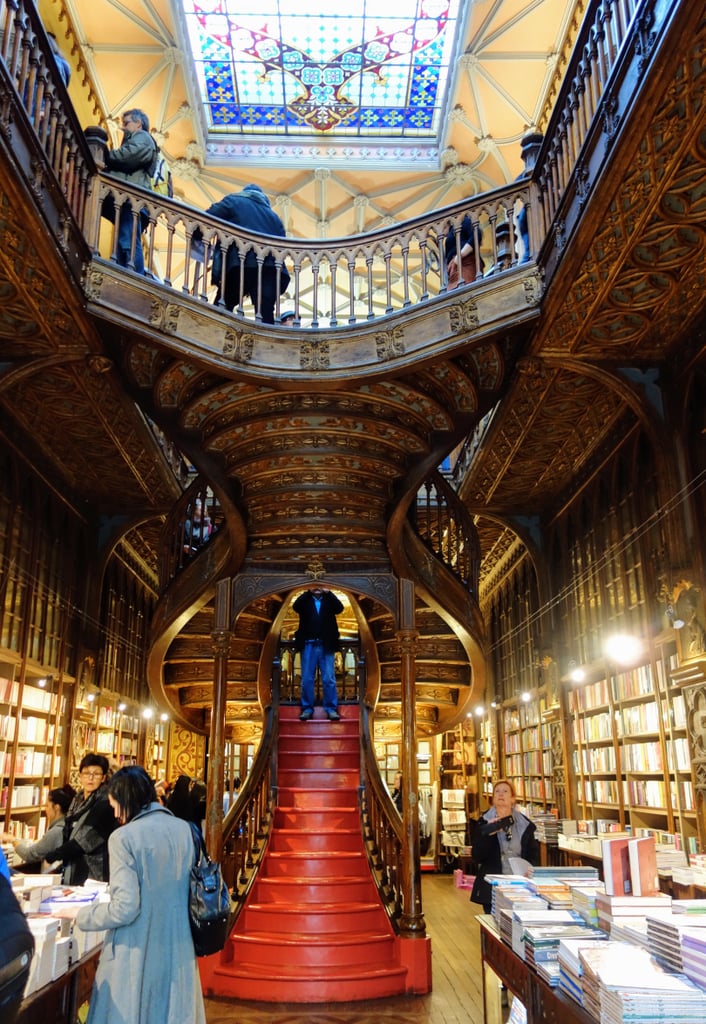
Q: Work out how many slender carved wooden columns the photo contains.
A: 2